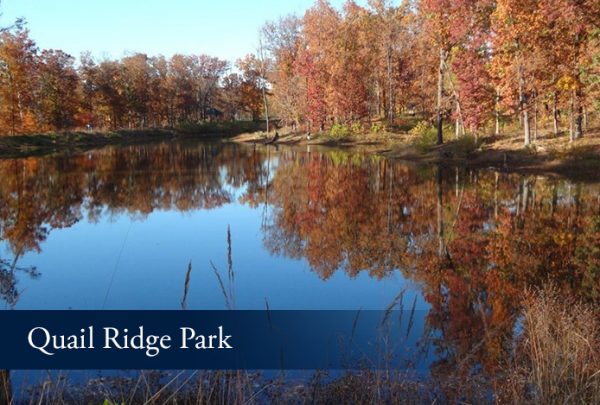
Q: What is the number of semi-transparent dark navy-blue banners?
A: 1